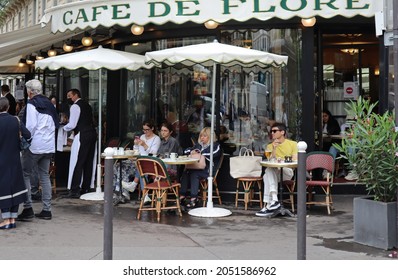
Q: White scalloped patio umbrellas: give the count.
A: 2